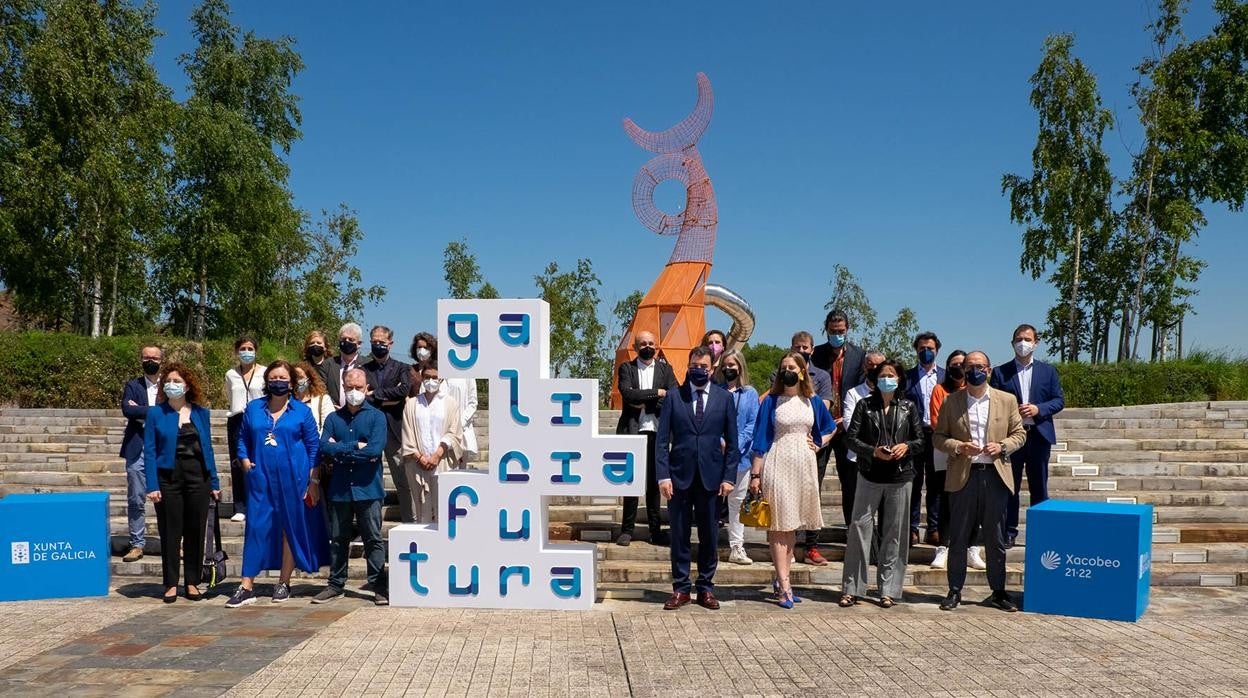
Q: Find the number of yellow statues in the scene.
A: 0